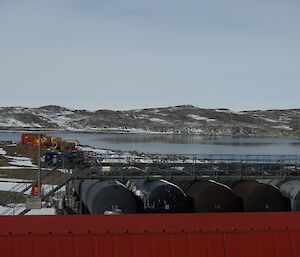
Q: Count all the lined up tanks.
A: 5